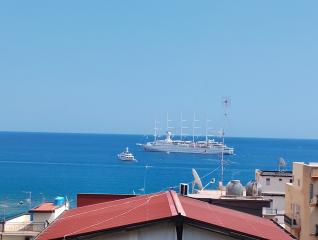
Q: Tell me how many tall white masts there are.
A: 5